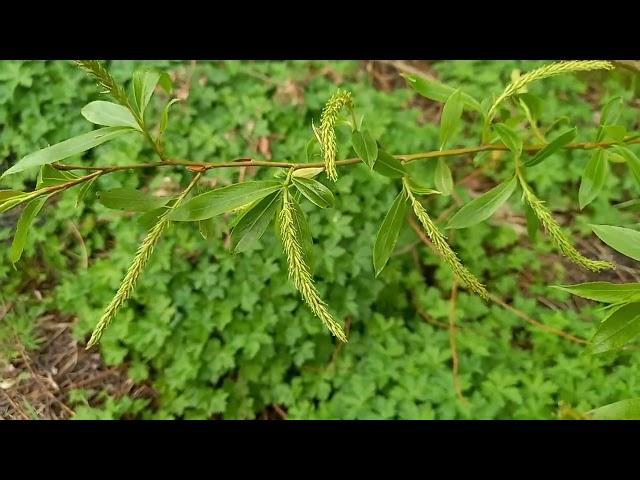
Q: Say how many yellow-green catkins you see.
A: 7